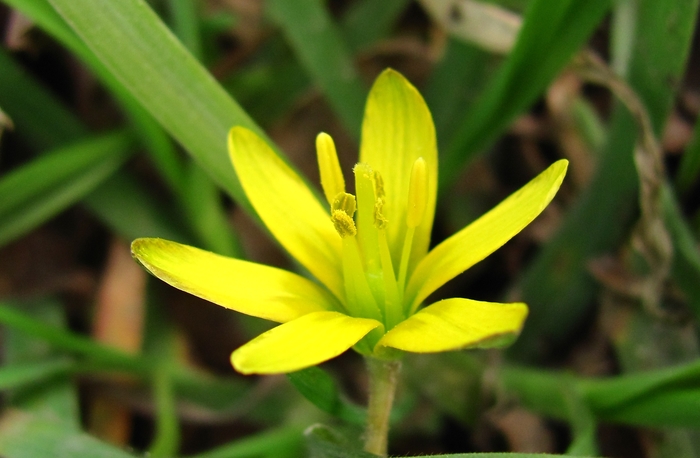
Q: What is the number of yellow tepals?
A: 6